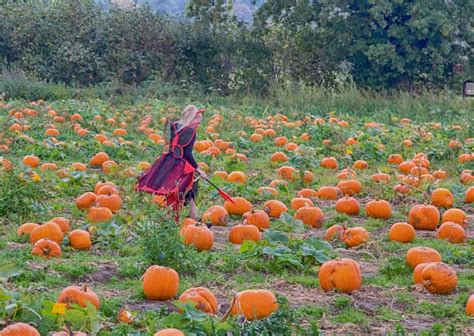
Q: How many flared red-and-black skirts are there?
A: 1